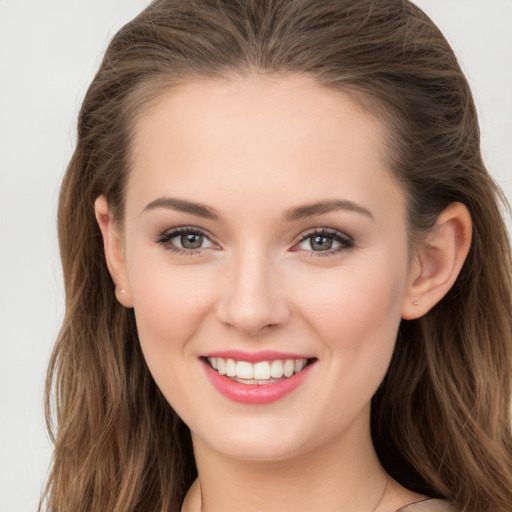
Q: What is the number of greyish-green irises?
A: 2